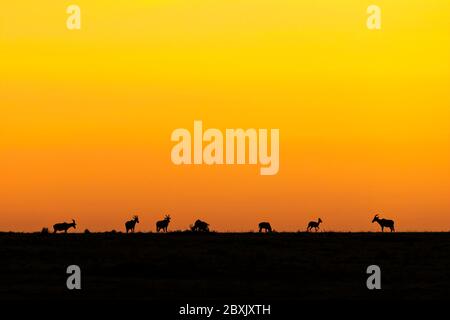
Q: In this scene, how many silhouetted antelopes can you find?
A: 7